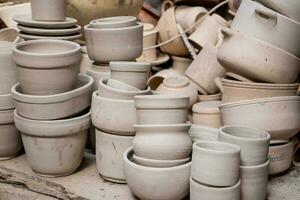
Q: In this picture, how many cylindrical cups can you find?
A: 4